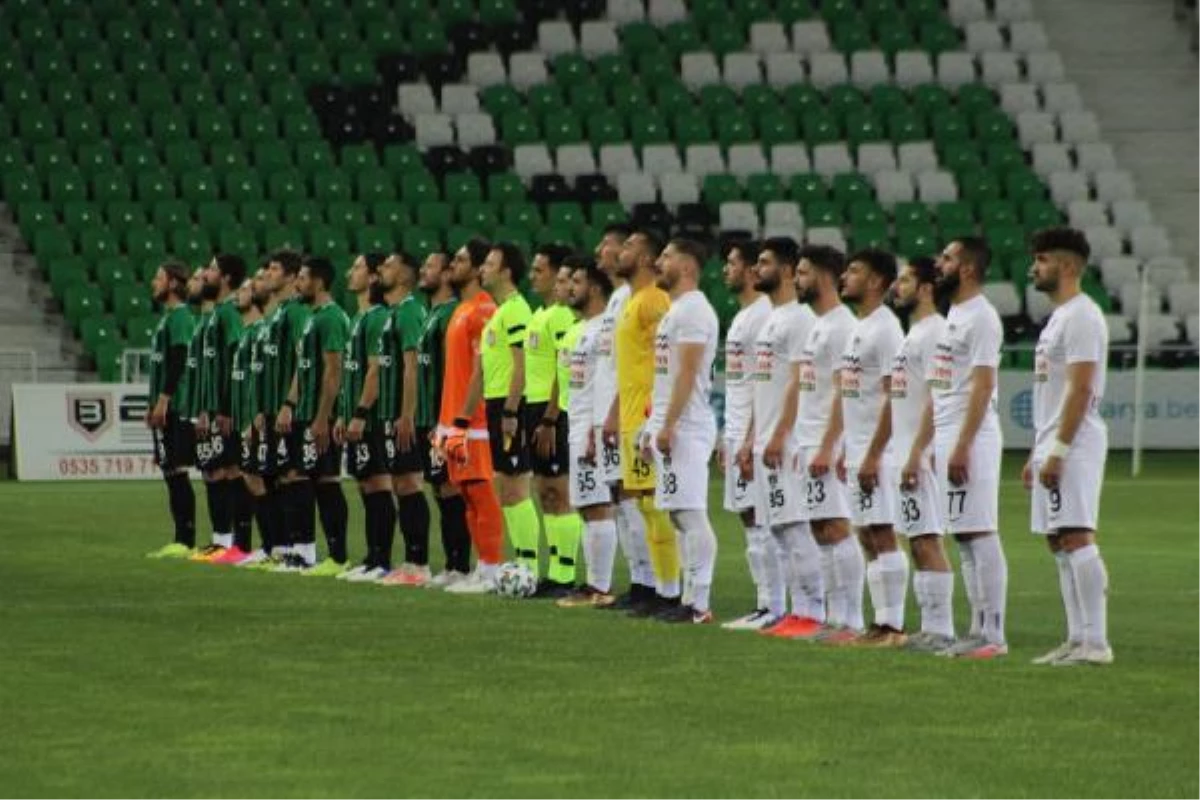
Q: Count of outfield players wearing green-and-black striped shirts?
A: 10